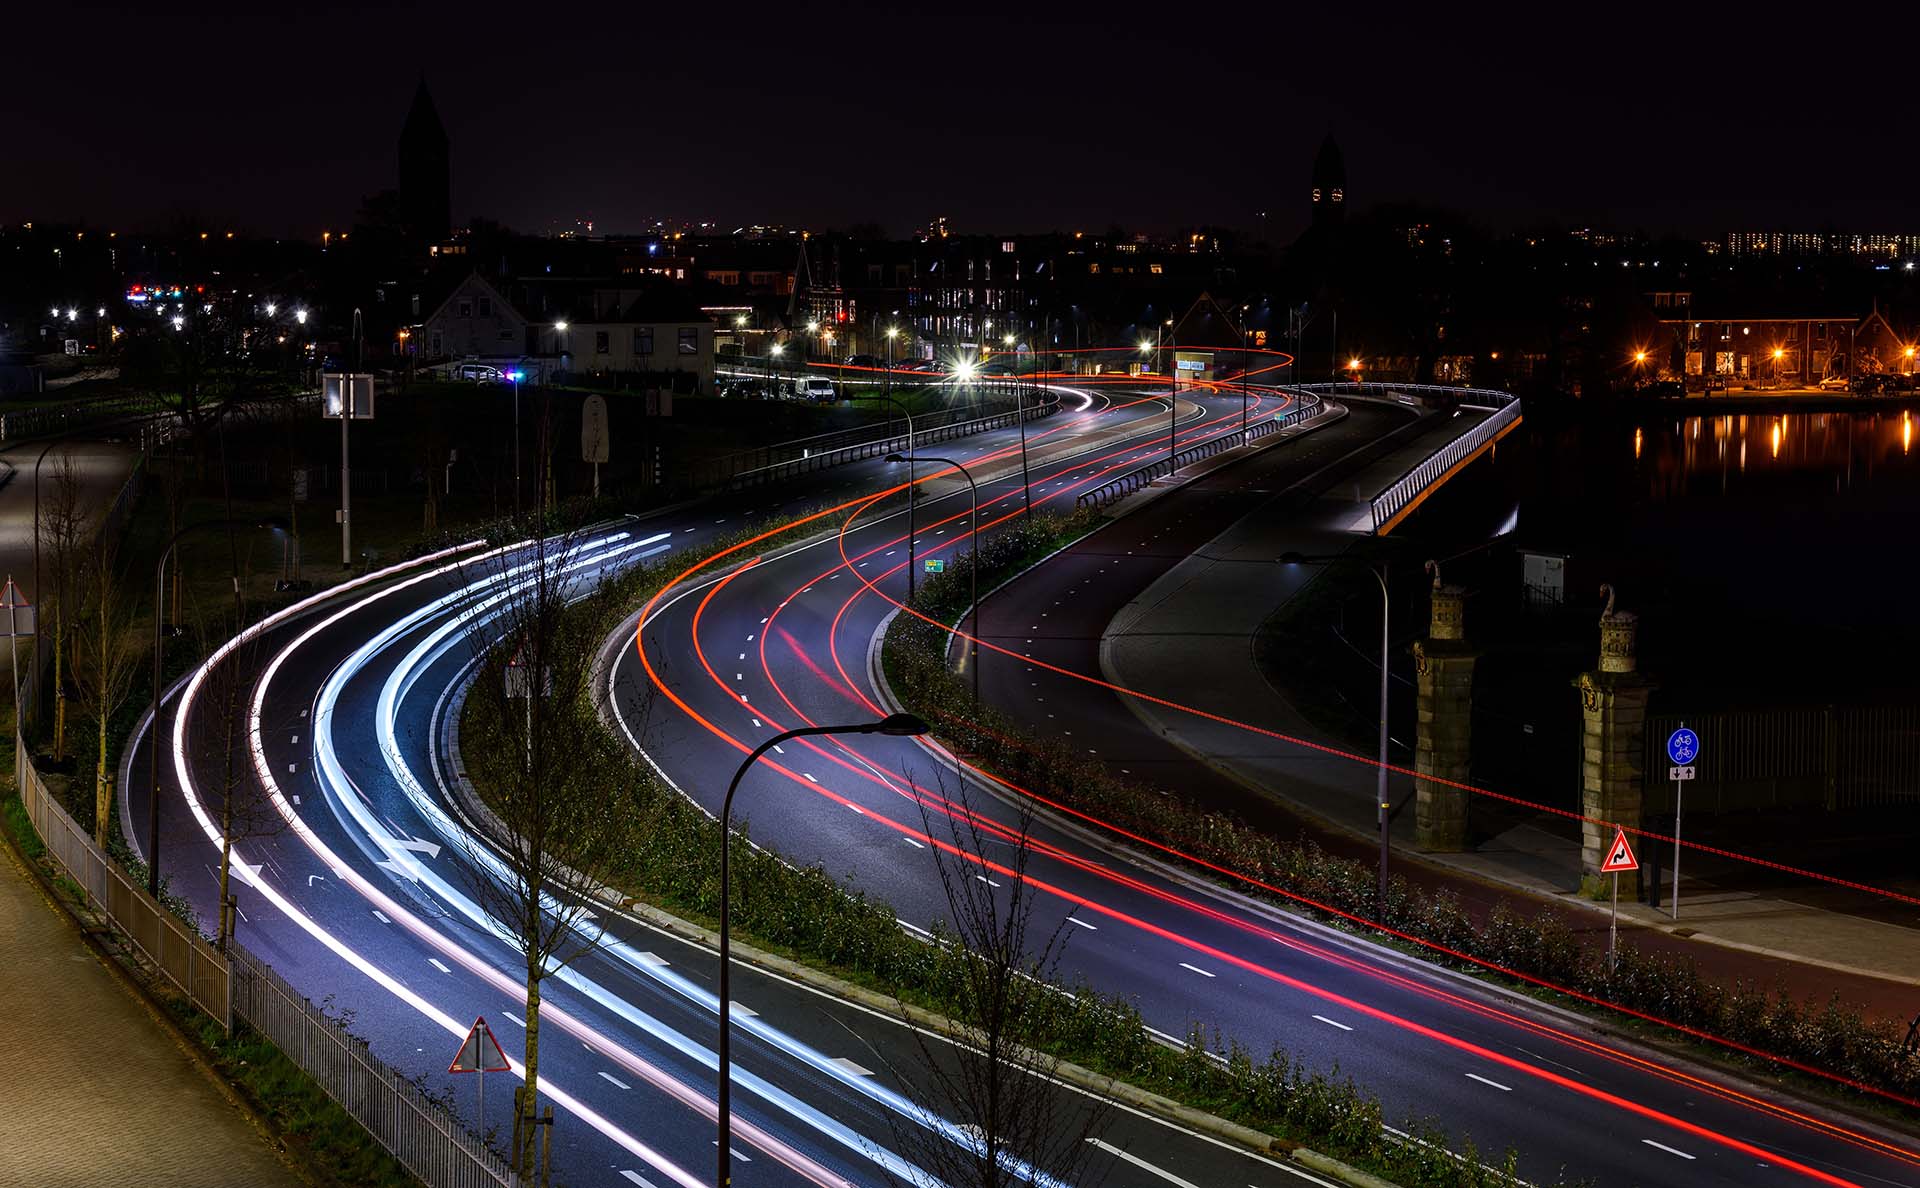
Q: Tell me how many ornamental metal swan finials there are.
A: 2